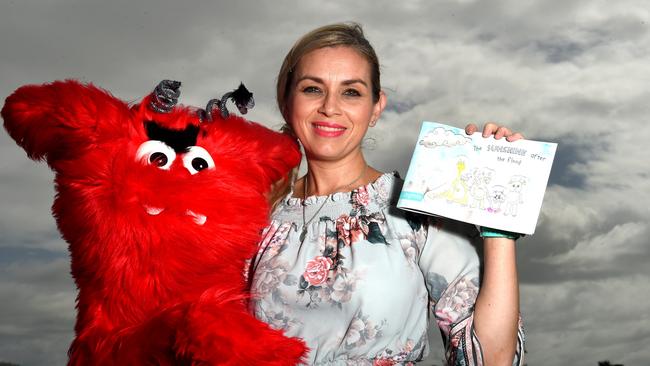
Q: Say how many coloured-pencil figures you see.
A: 4